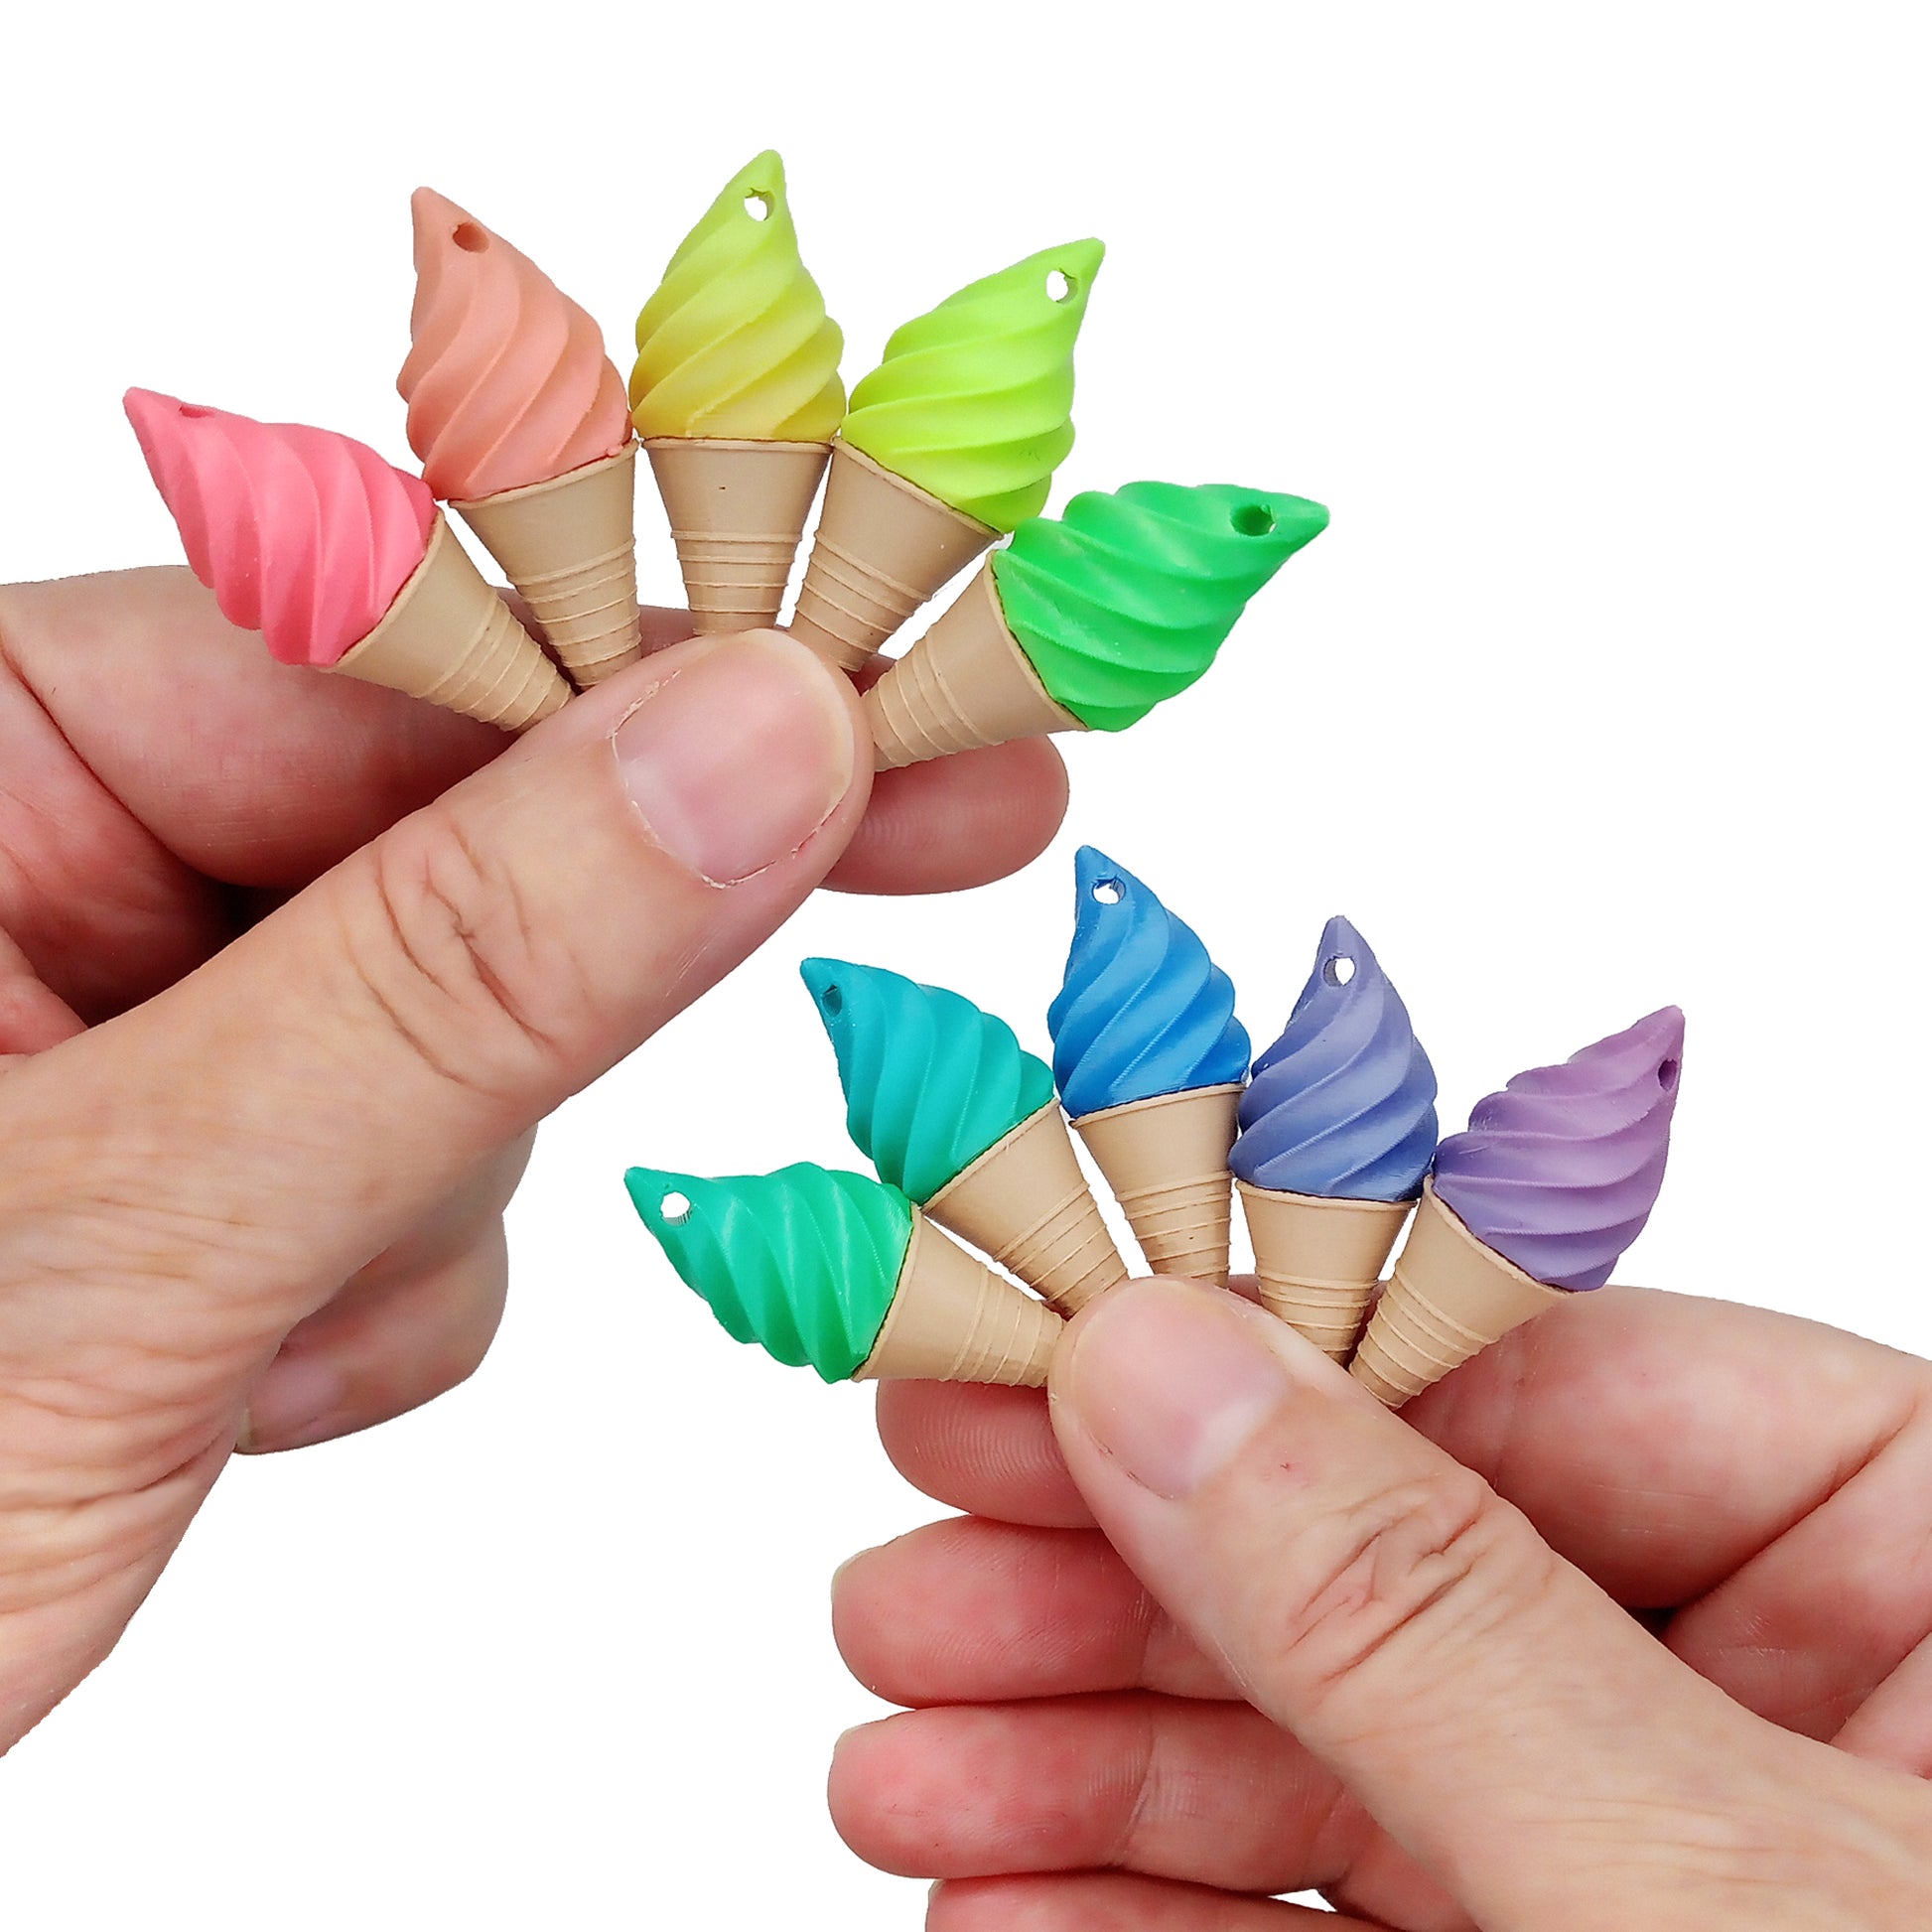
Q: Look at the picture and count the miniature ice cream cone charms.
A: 10